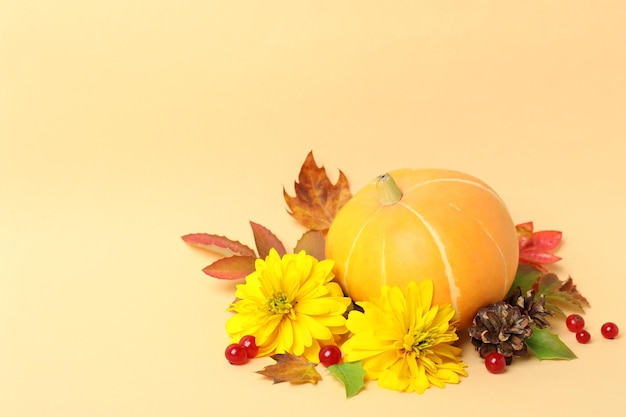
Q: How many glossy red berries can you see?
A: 7